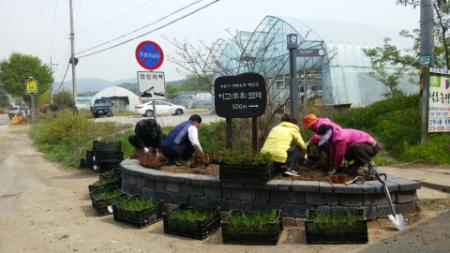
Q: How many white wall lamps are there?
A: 0